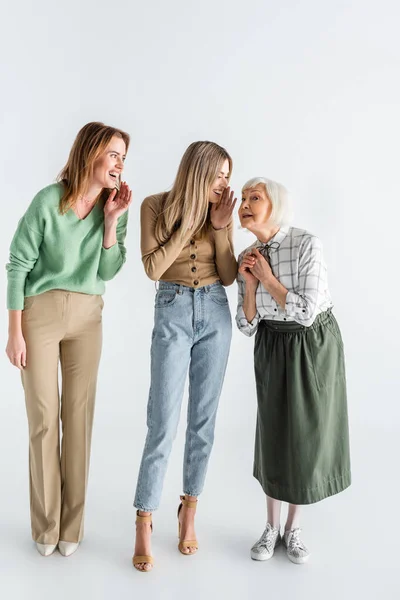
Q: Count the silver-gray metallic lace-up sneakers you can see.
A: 2